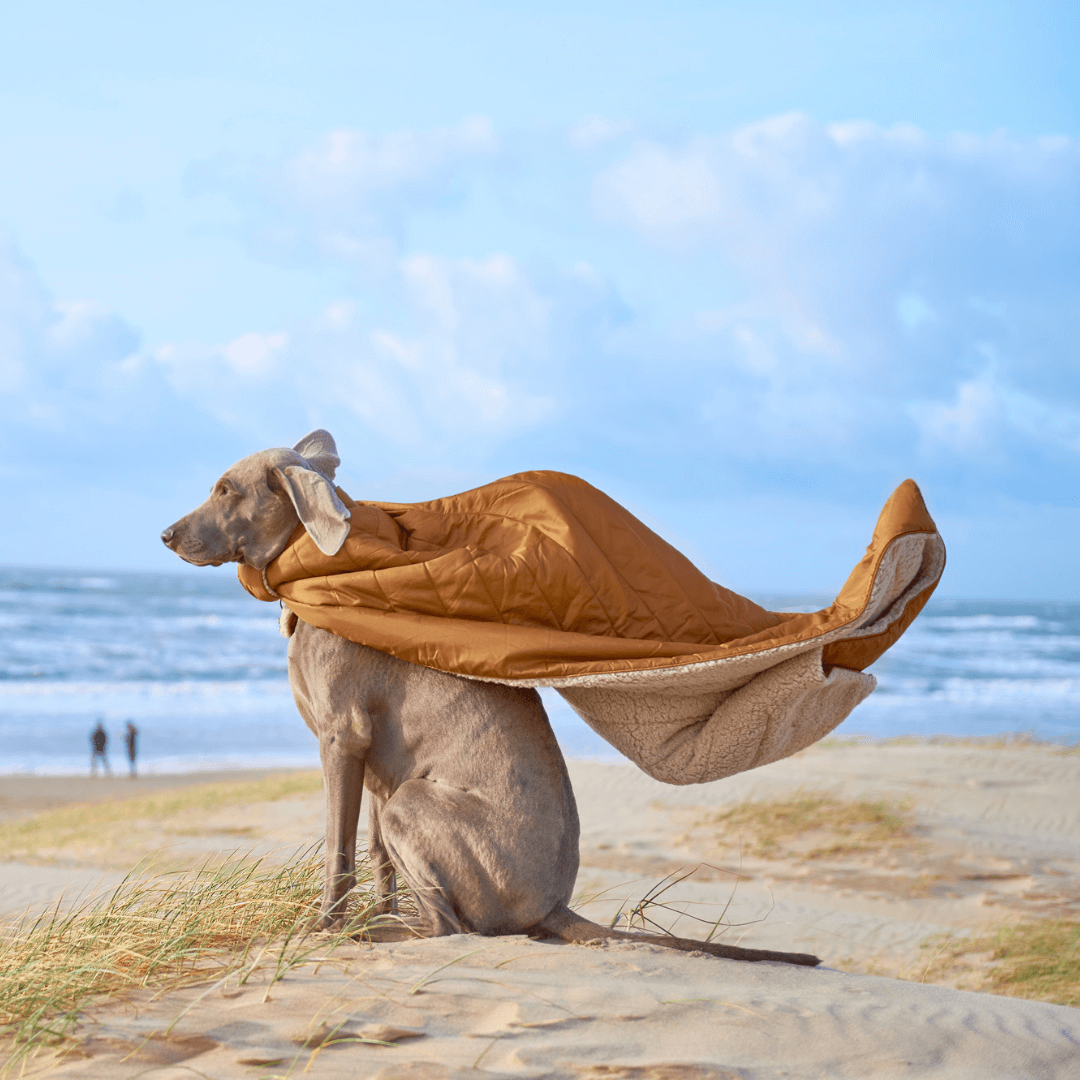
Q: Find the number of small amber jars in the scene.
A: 0